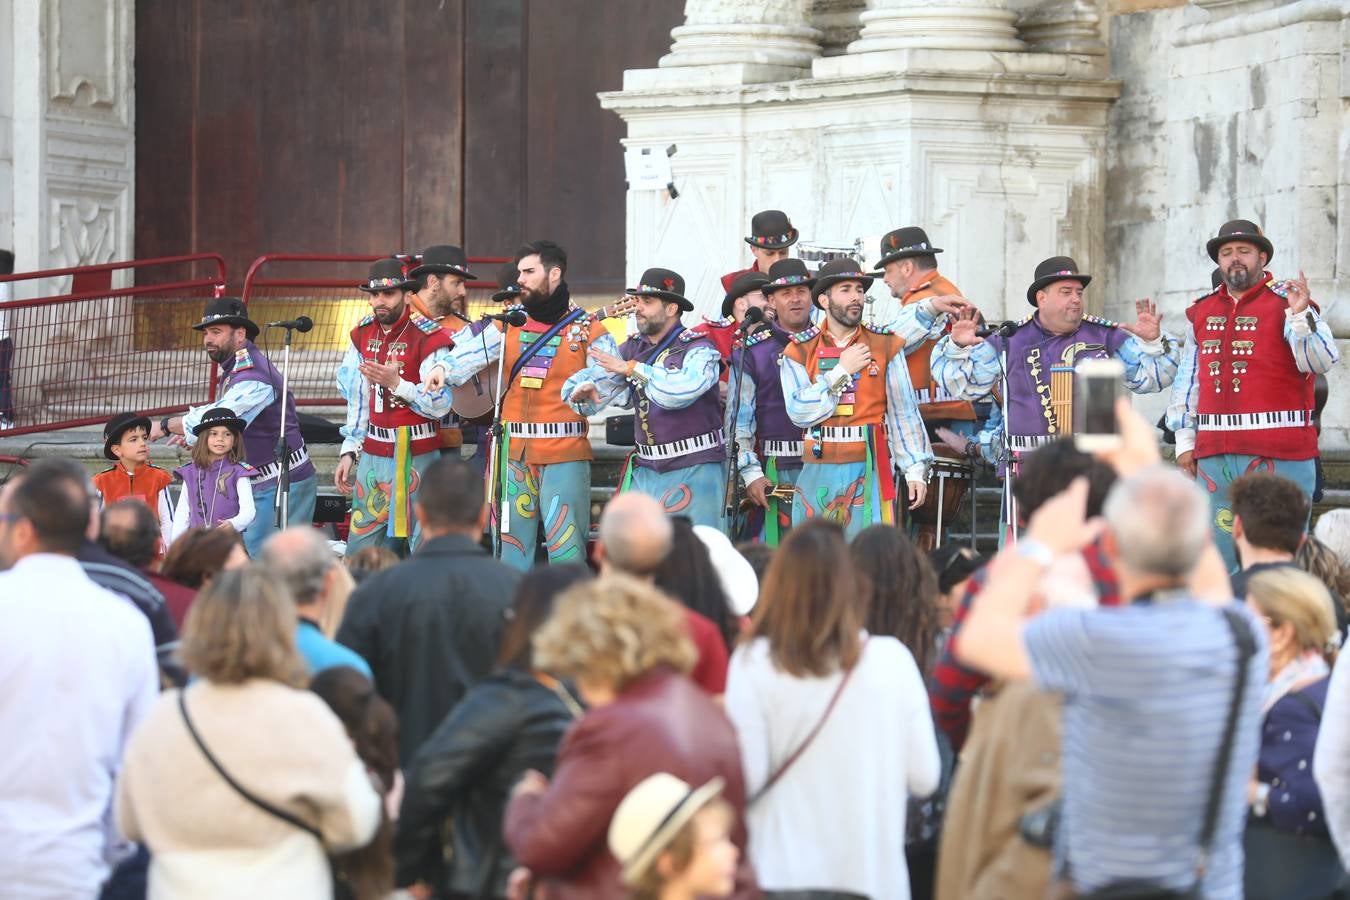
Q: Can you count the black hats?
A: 14